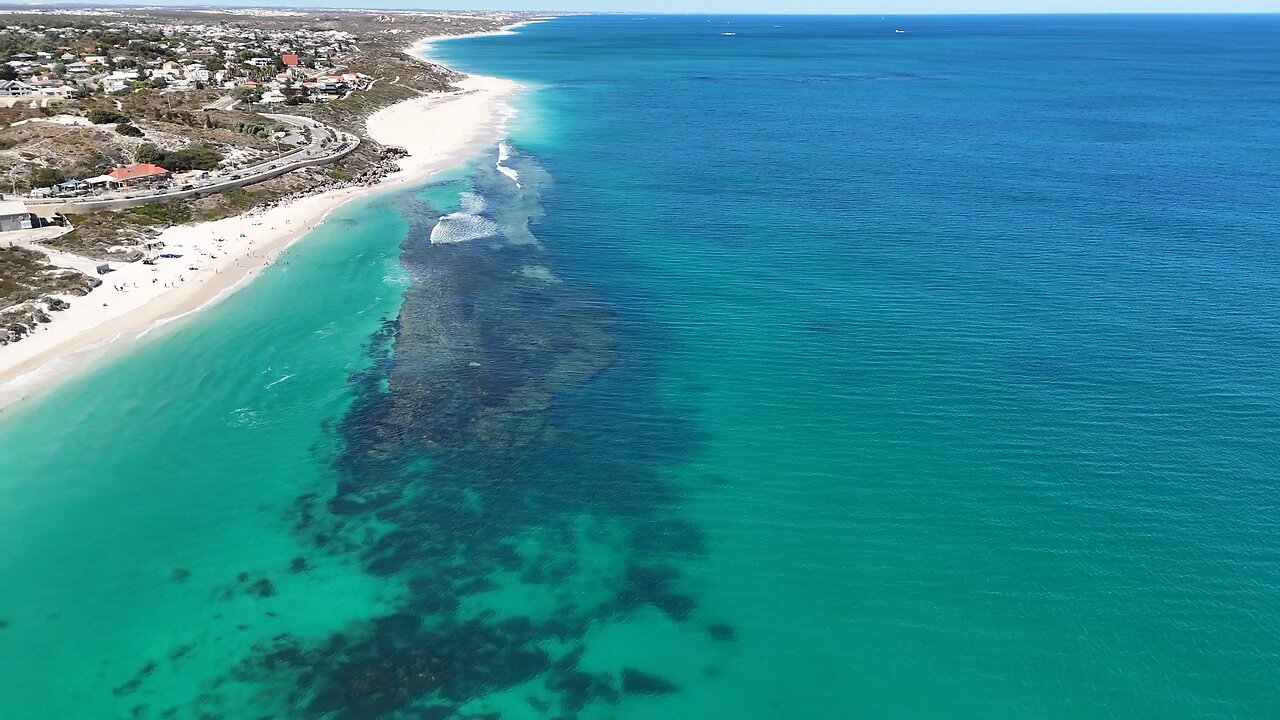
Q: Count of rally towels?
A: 0